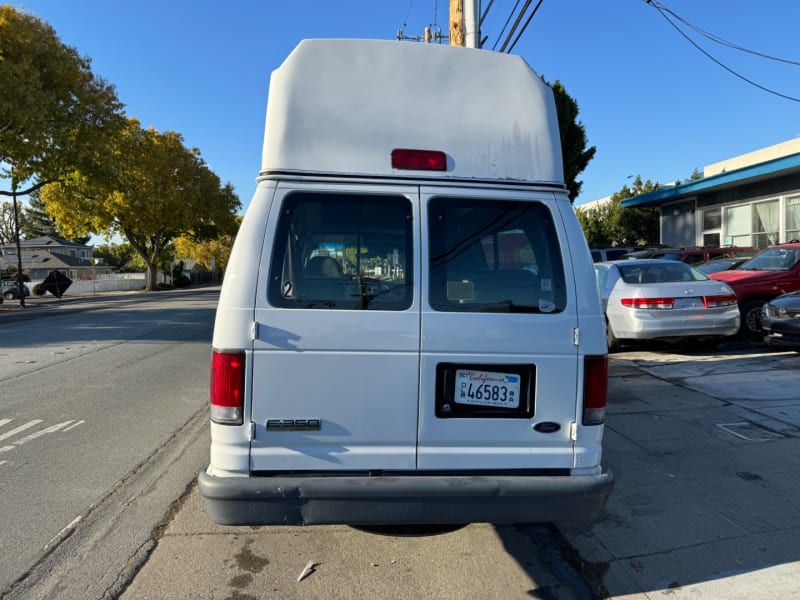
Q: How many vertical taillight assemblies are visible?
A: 2